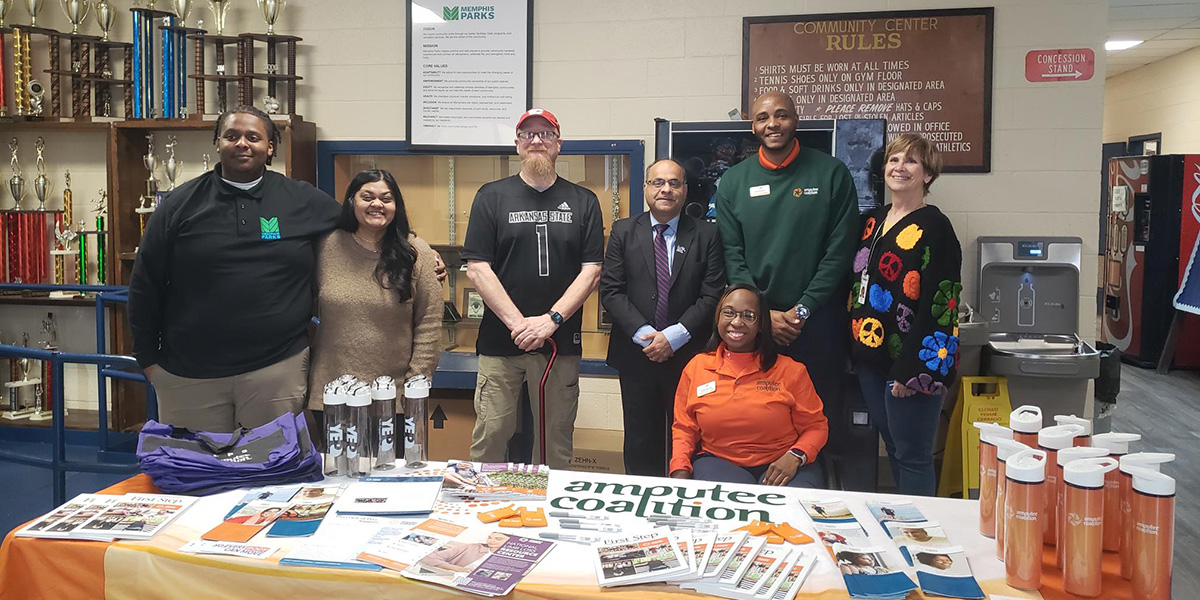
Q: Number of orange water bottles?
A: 11